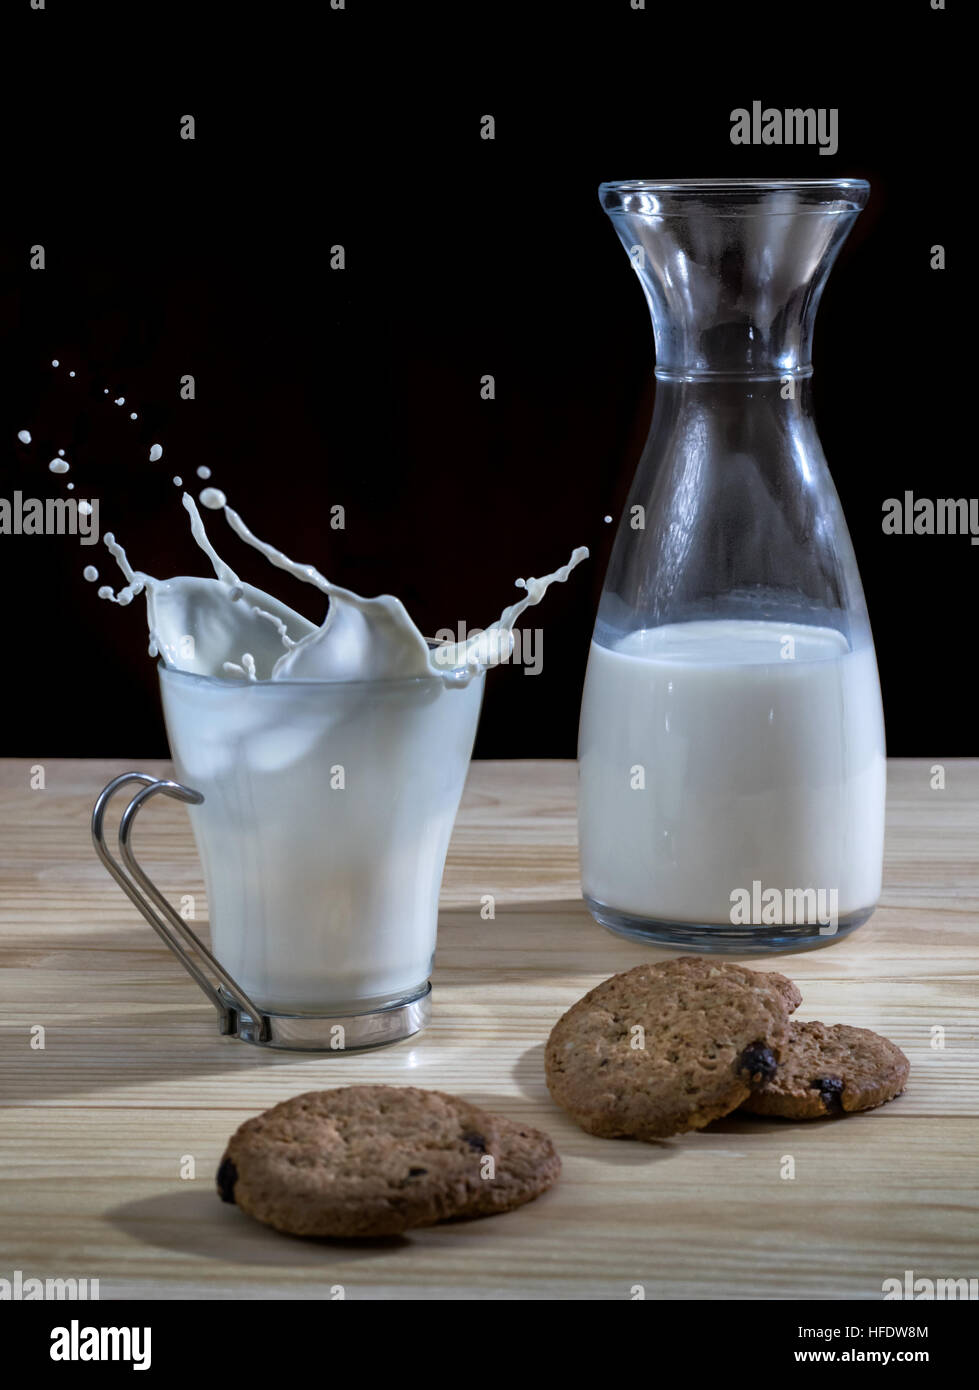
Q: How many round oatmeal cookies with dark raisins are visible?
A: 5